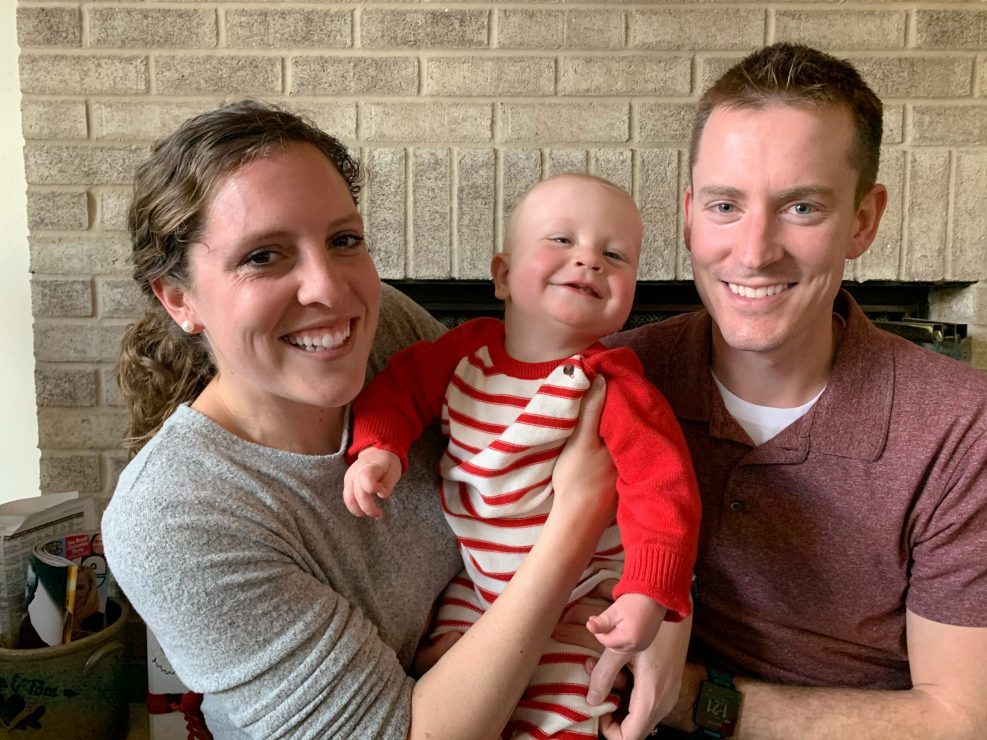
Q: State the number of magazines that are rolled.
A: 1